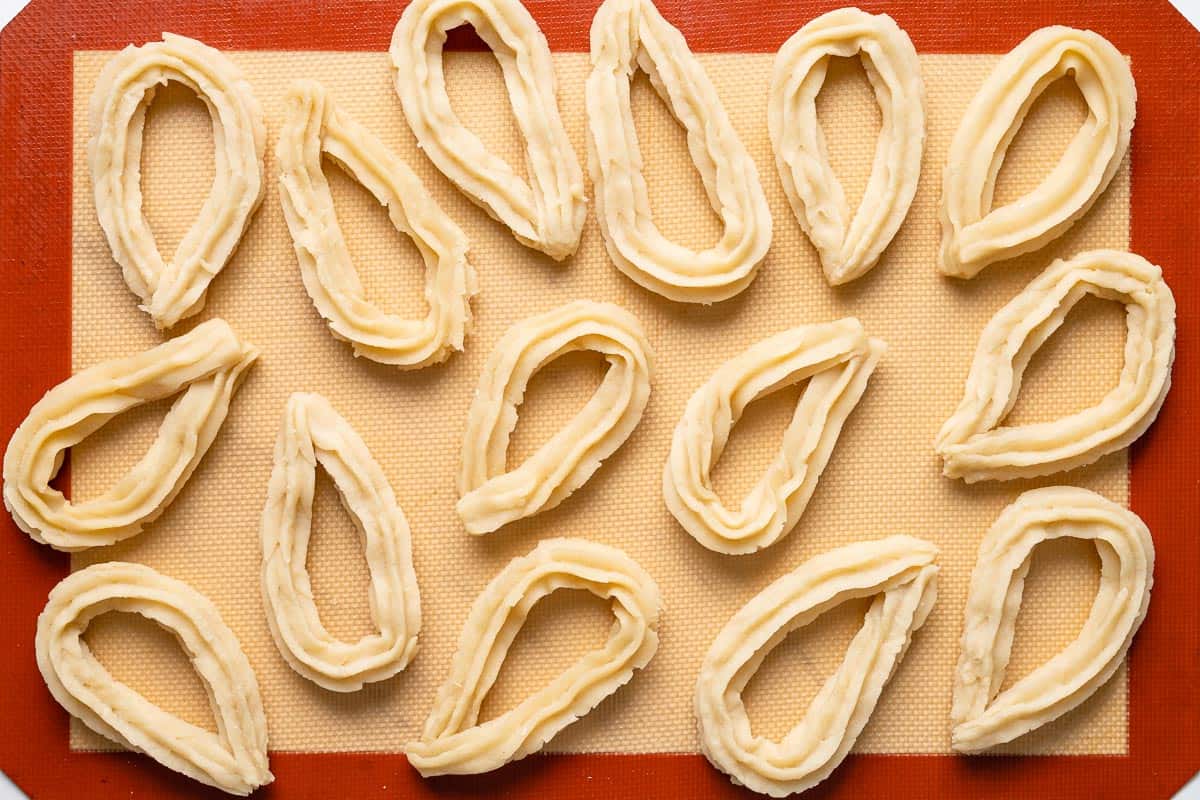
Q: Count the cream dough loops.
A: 15